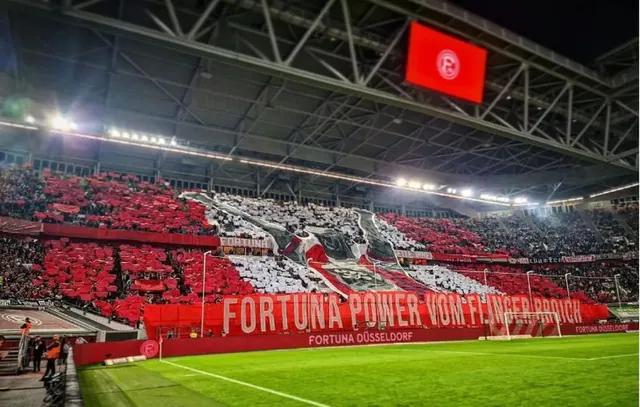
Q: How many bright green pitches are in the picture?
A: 1